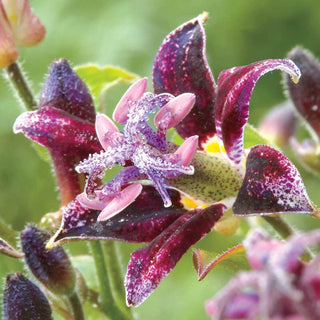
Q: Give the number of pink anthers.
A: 6